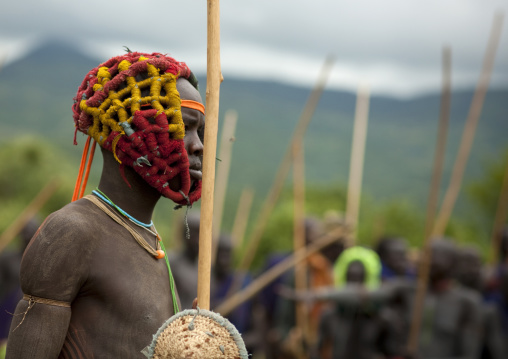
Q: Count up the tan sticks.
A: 11